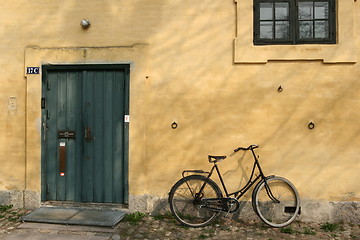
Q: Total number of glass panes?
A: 8